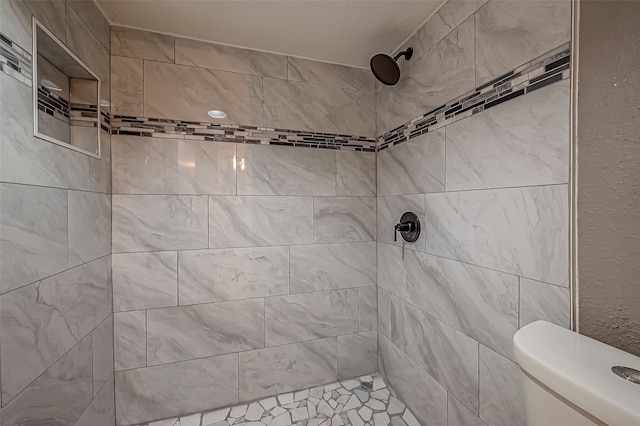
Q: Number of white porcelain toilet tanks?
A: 1